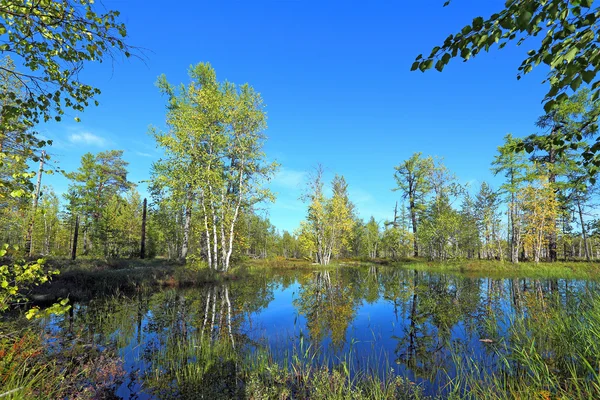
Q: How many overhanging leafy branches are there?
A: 2